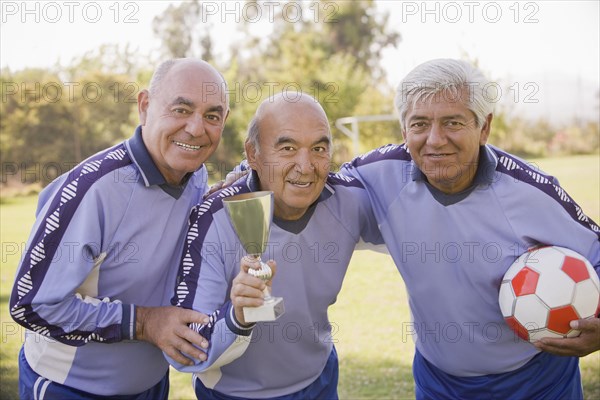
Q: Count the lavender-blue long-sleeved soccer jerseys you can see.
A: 3